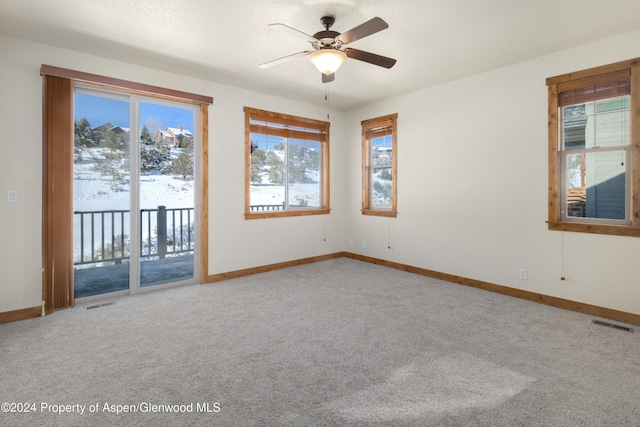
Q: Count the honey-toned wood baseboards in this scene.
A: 3